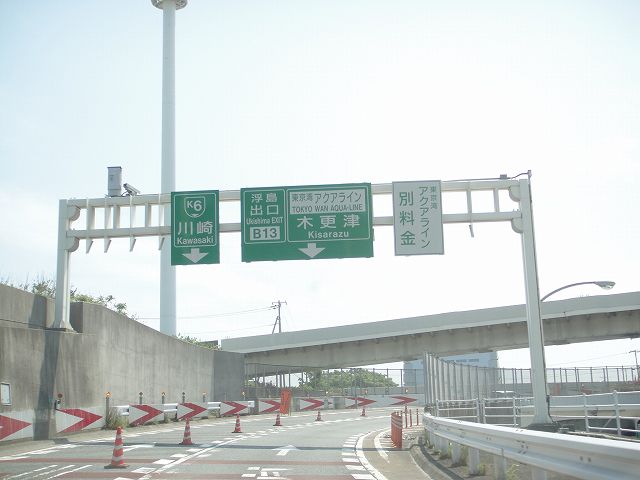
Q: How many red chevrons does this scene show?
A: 9